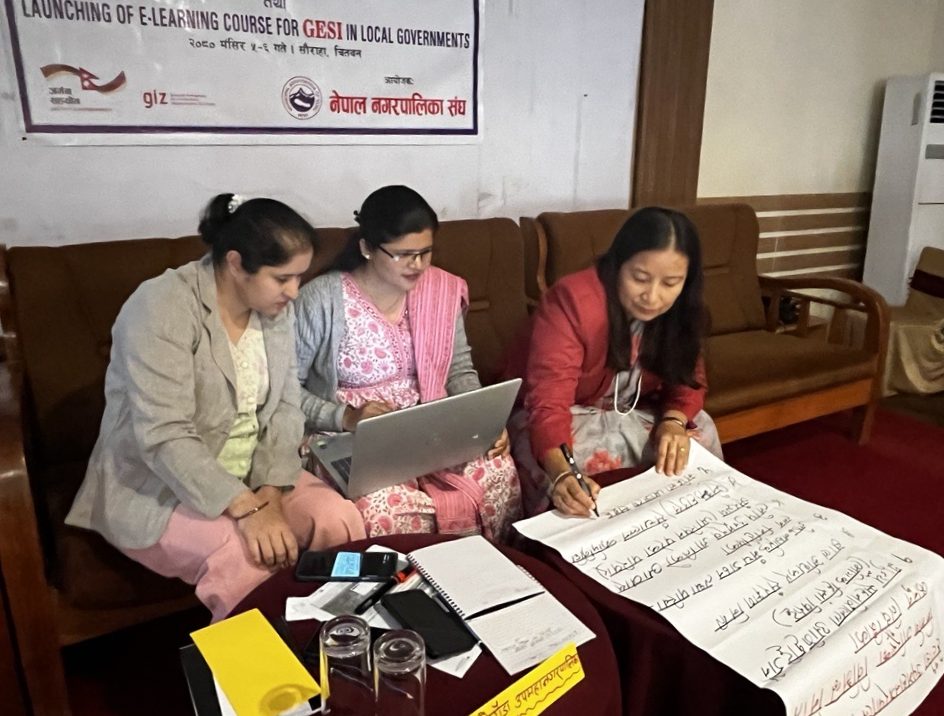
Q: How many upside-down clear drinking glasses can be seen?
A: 2